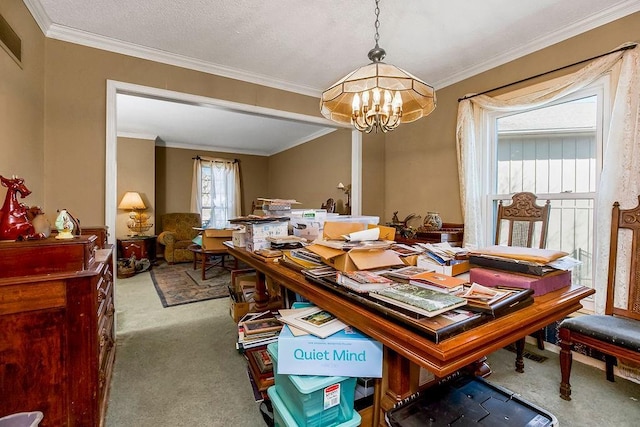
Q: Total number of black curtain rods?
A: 2